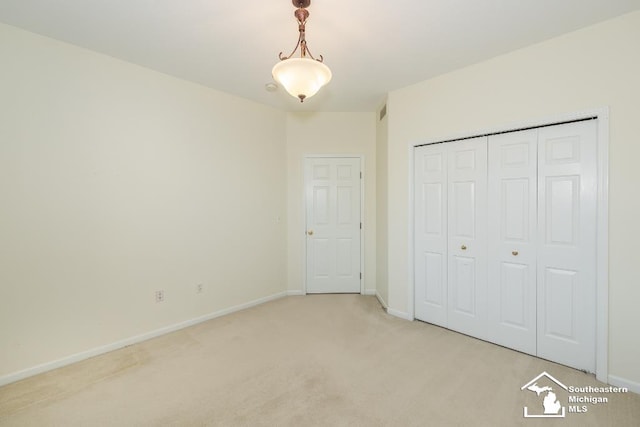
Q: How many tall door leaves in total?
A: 5